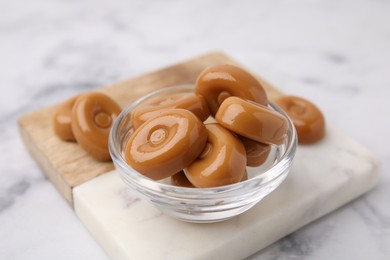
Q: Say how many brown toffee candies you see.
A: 10